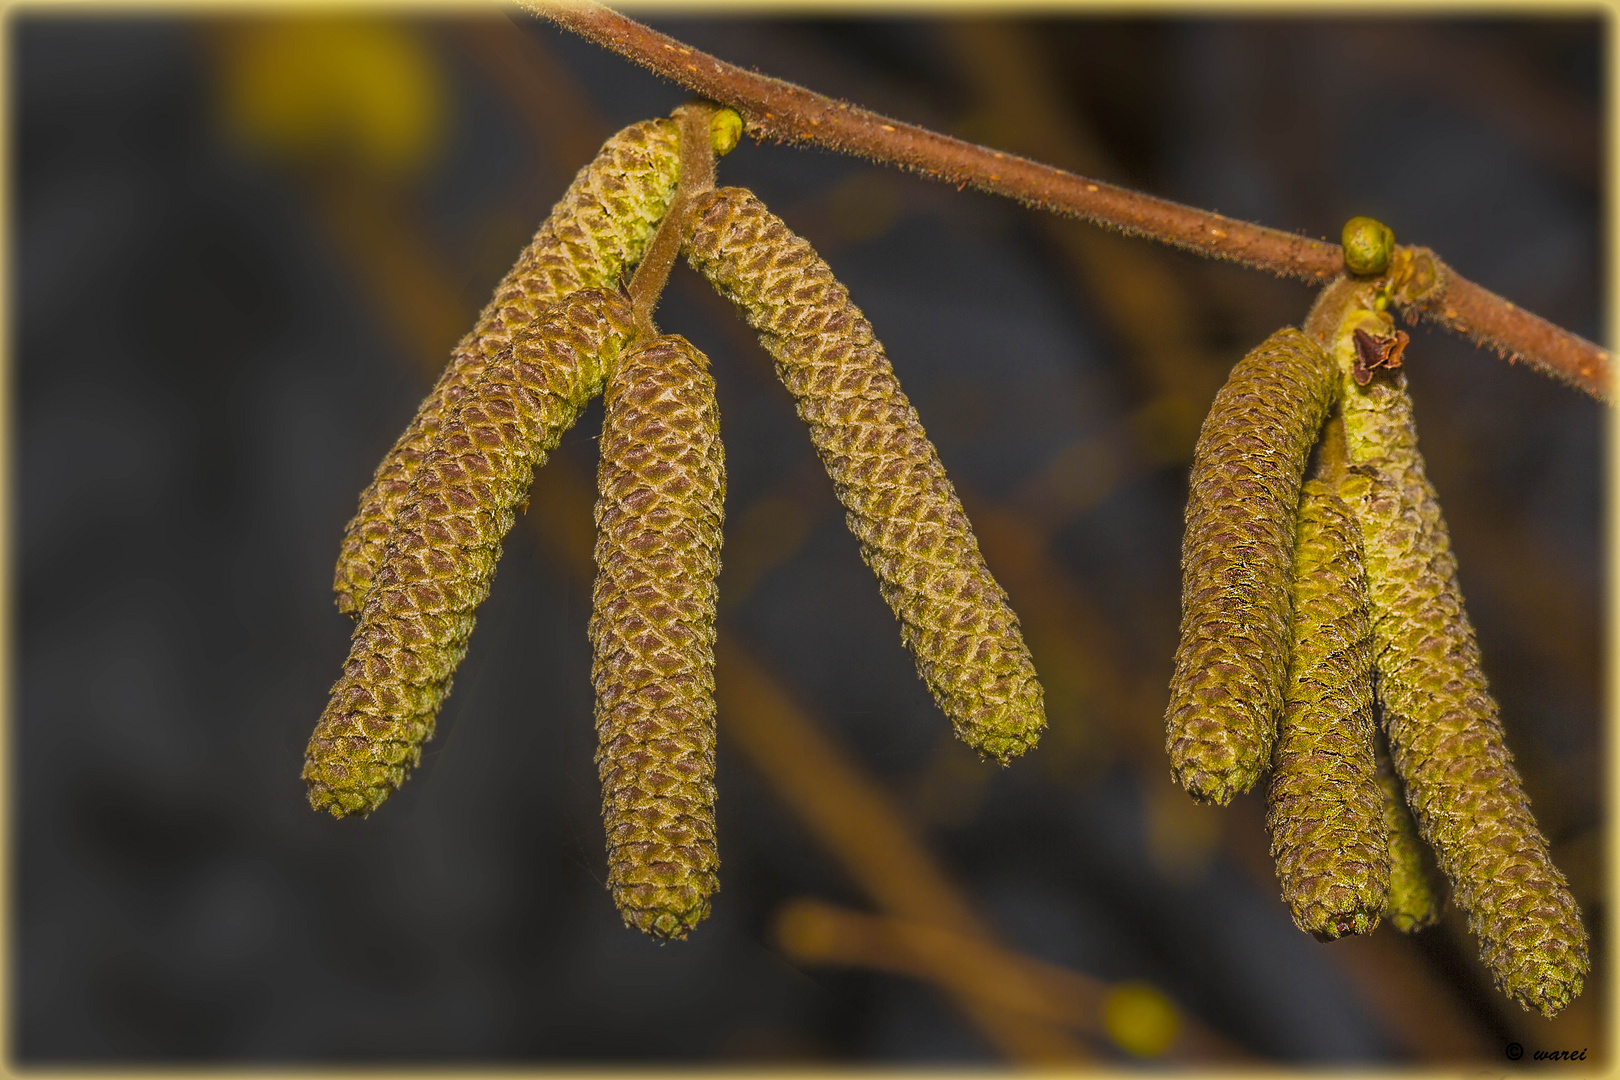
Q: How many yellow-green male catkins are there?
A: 8